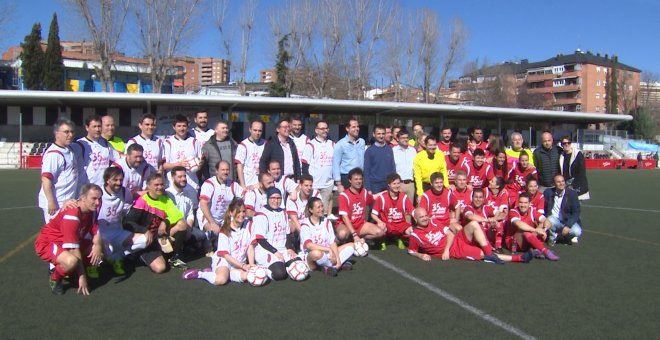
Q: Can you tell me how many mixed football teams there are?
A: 2